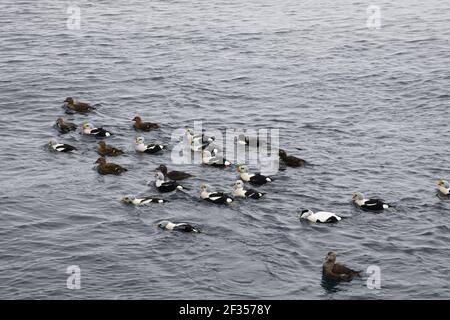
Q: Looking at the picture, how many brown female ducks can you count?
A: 8